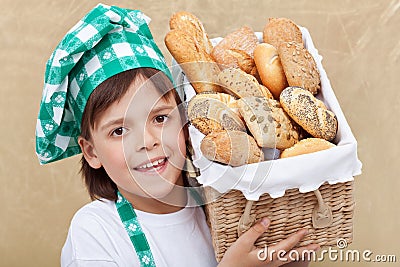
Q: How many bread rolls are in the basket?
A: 12